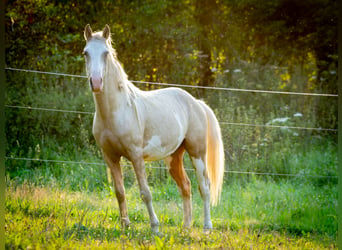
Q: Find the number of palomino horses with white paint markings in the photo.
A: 1